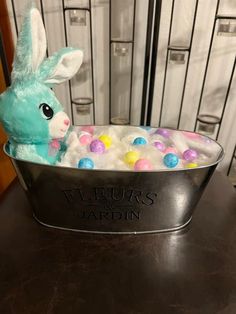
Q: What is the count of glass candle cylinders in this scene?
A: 6